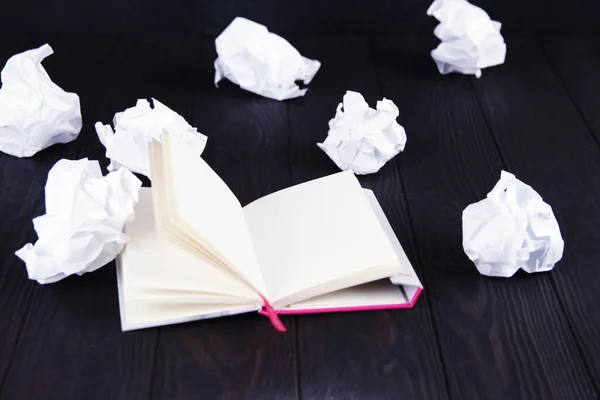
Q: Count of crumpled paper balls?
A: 7